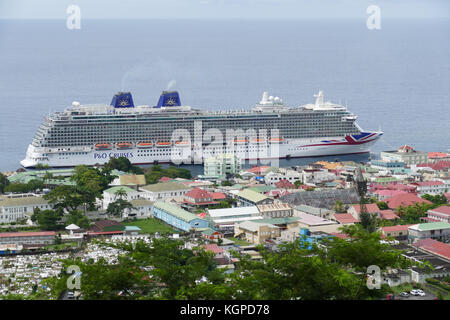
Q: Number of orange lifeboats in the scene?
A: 8